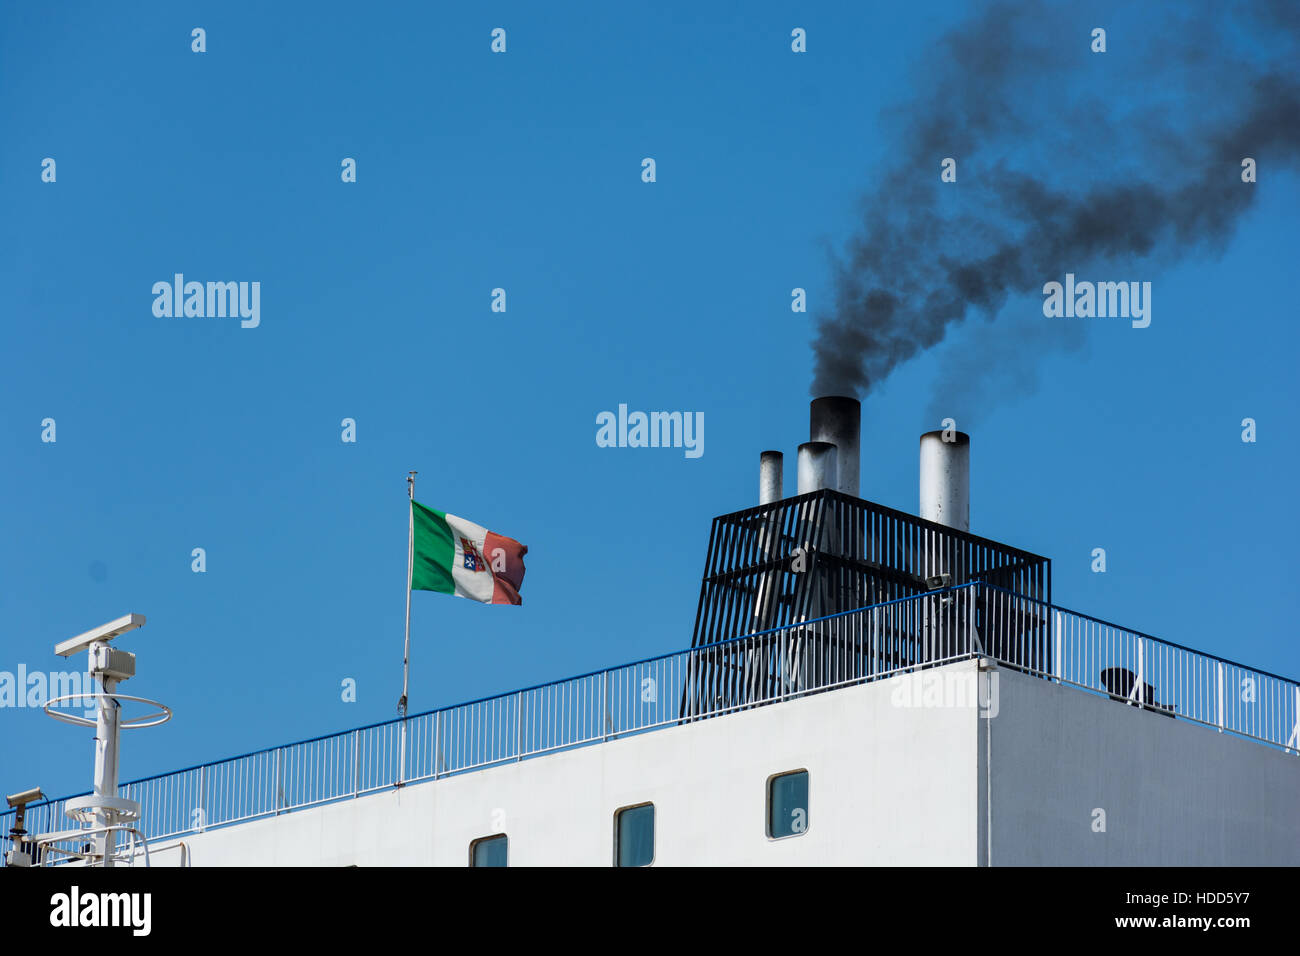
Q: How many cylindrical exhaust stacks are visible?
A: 4